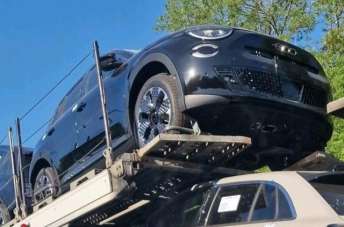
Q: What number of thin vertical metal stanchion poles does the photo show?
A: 3